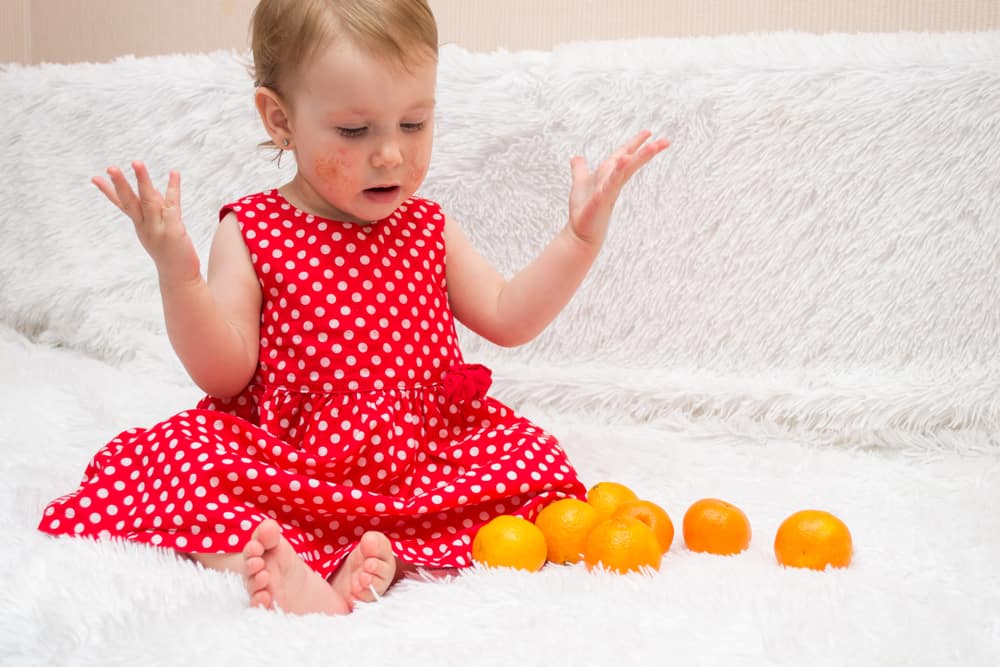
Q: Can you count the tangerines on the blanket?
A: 7